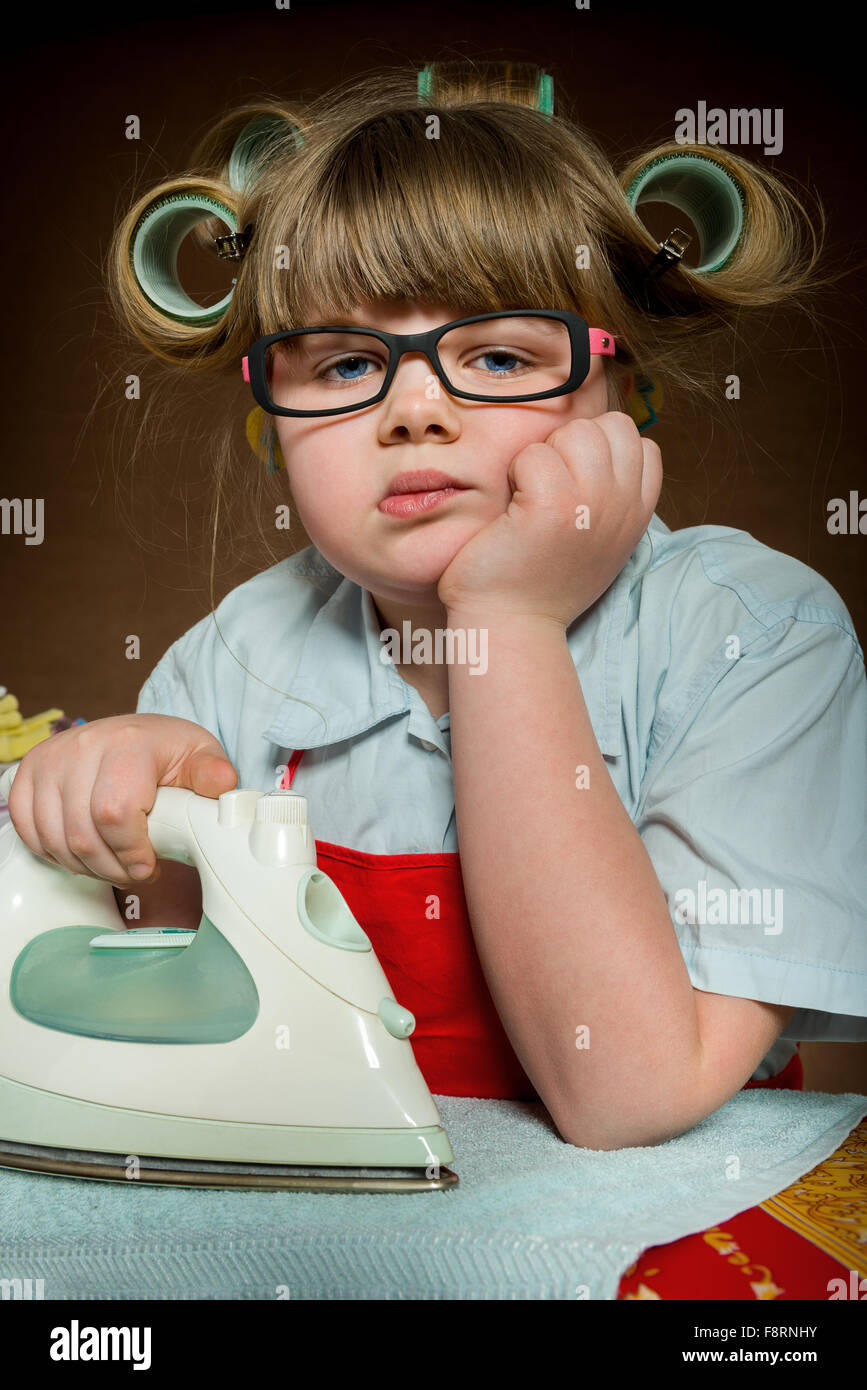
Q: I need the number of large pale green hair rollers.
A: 4